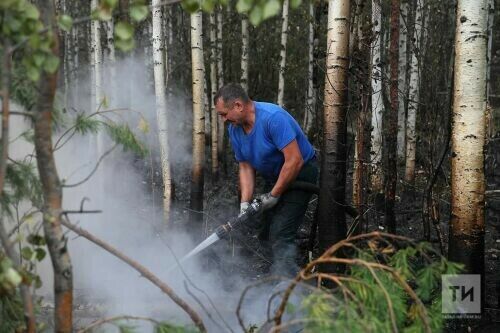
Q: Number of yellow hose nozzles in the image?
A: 0